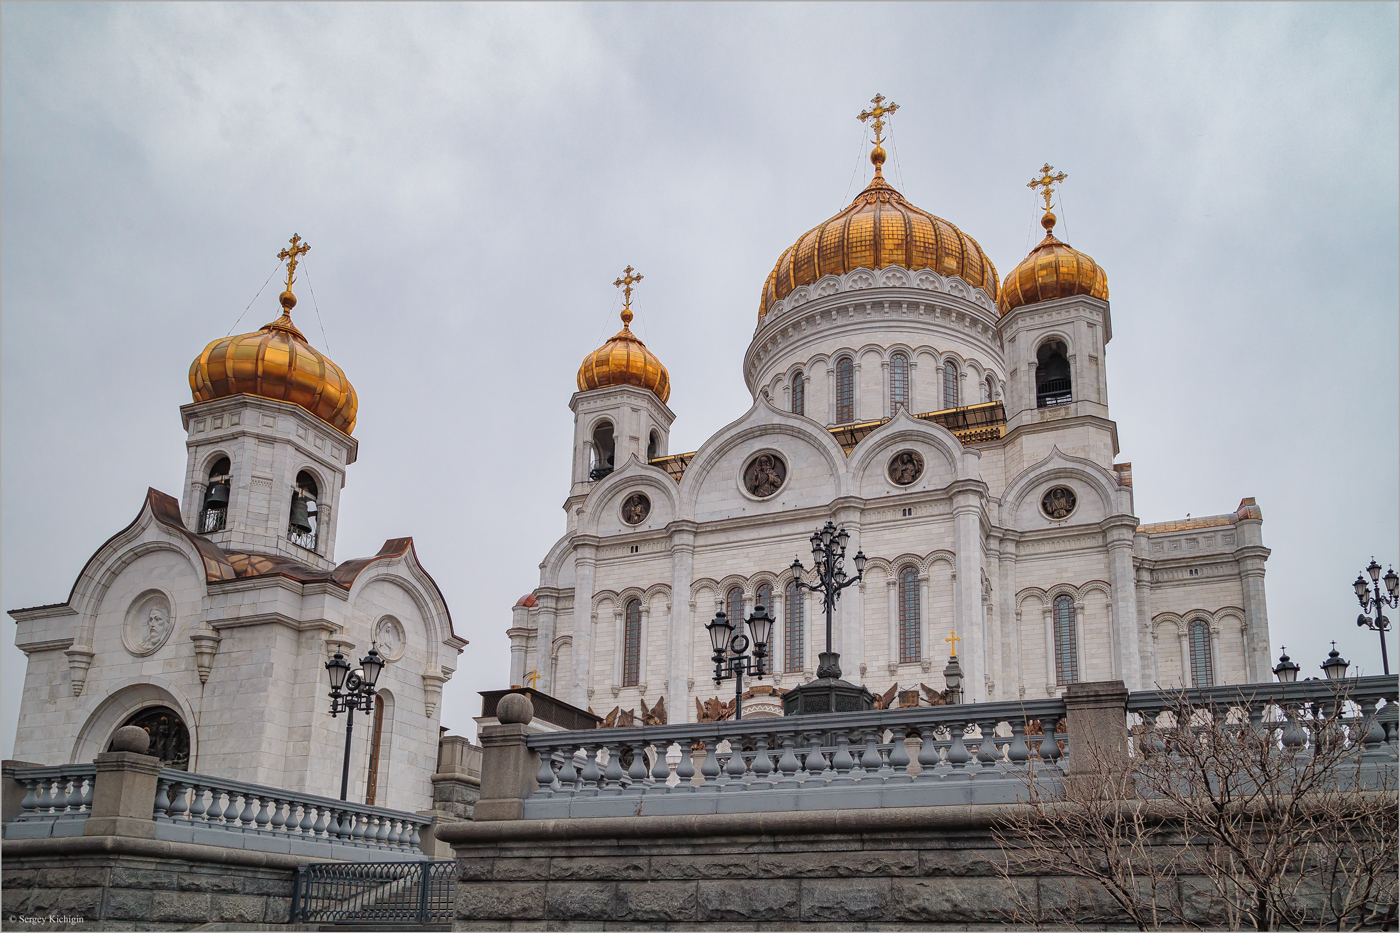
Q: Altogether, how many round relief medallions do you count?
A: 6